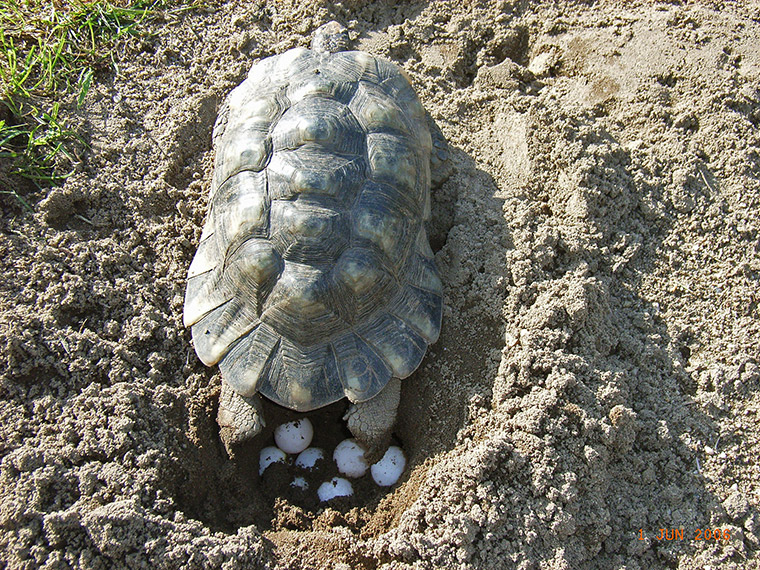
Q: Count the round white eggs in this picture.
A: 7